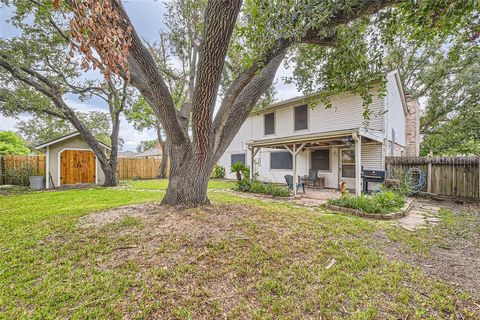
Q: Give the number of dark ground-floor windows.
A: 3